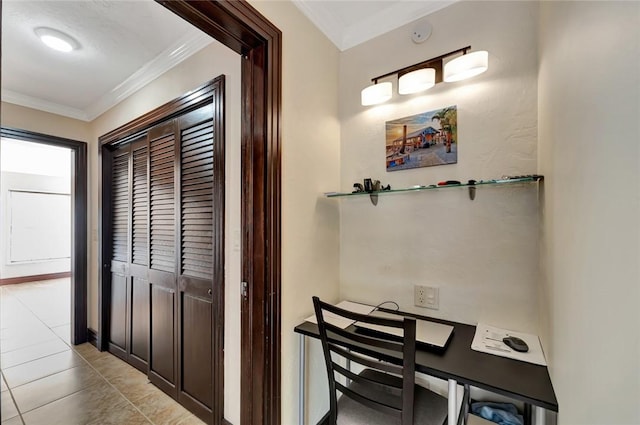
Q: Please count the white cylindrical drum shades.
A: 3